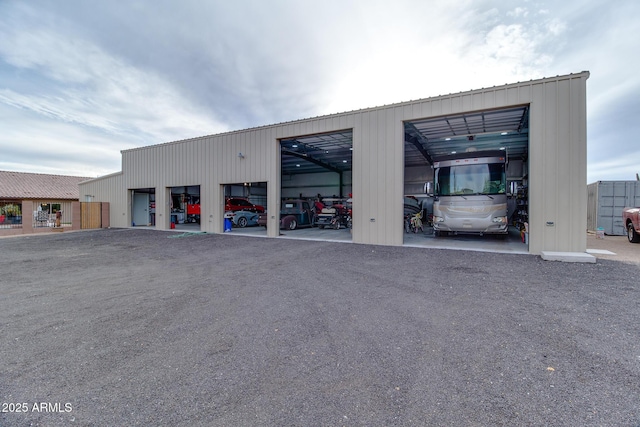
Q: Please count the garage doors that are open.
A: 5